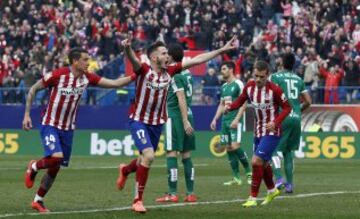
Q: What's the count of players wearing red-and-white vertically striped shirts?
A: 3